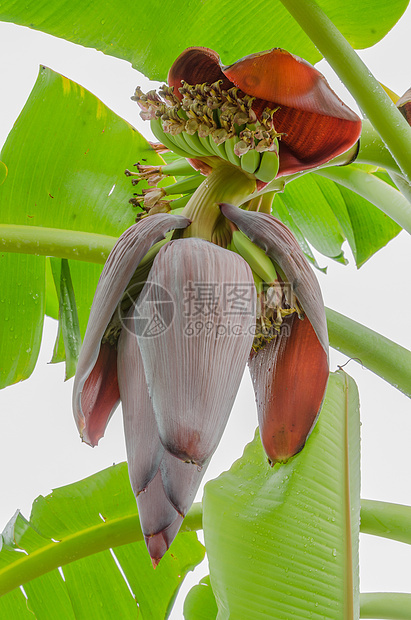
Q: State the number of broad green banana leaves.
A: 5